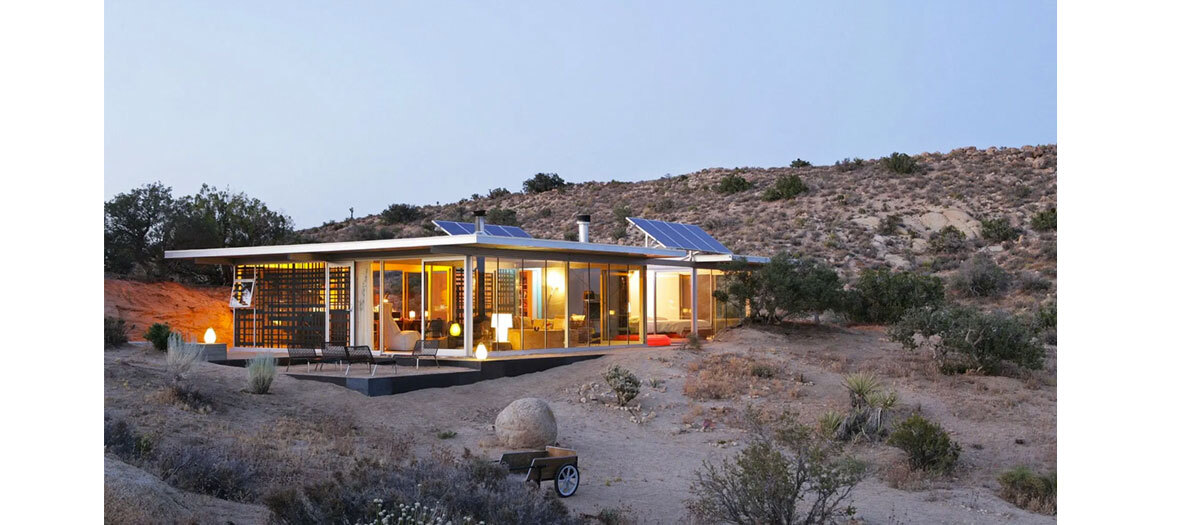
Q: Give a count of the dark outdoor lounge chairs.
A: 4